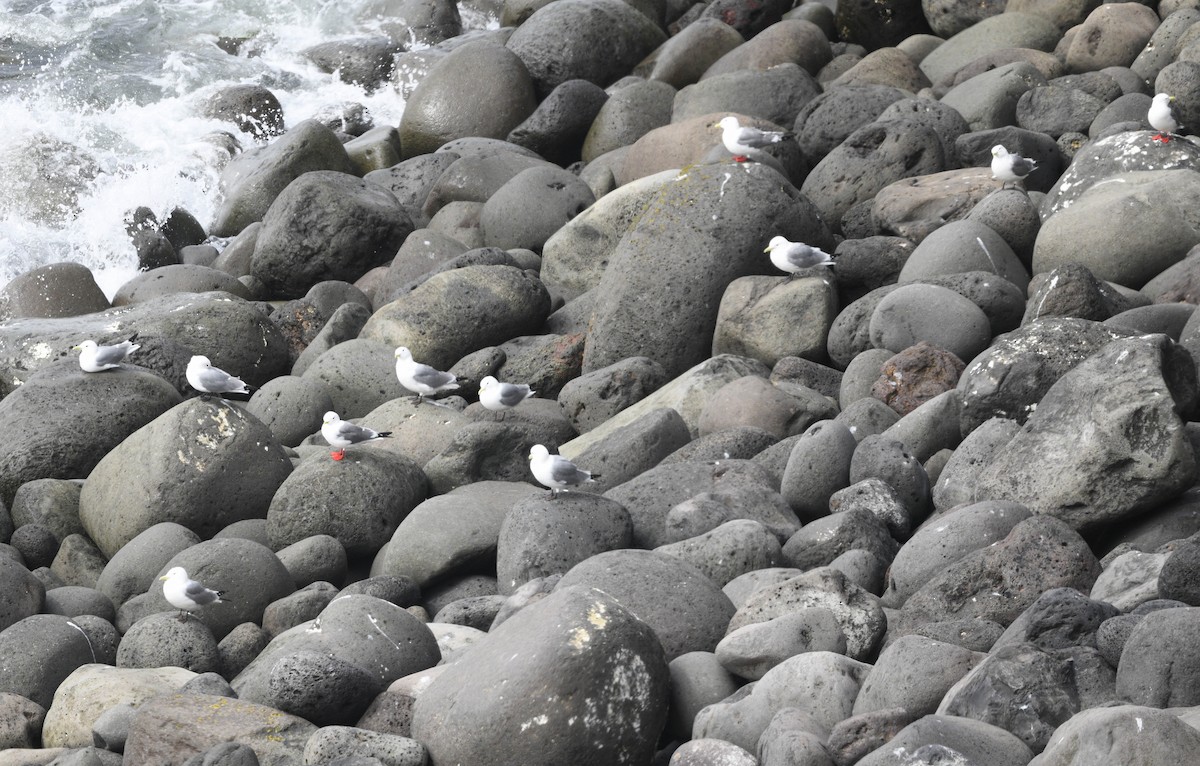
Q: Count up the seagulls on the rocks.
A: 11